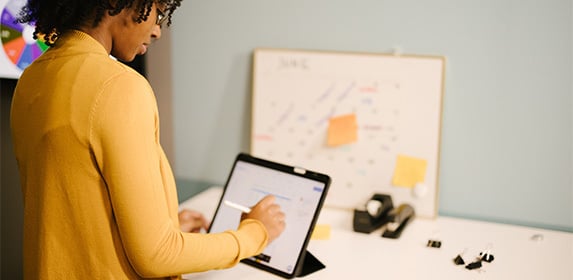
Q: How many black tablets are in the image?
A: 1